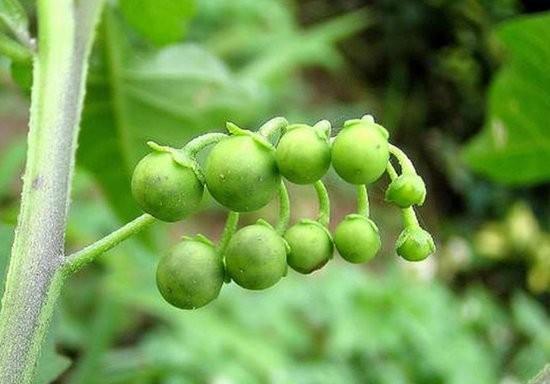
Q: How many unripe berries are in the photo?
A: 10